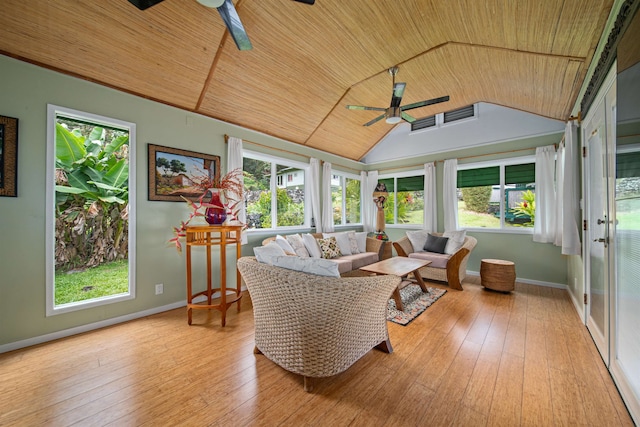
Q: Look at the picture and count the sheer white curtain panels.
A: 10